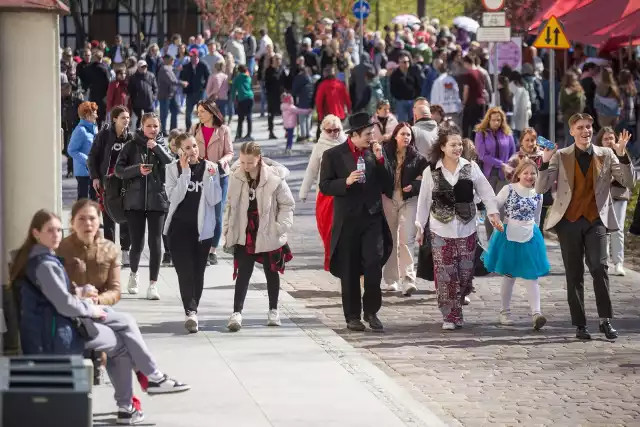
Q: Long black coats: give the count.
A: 1